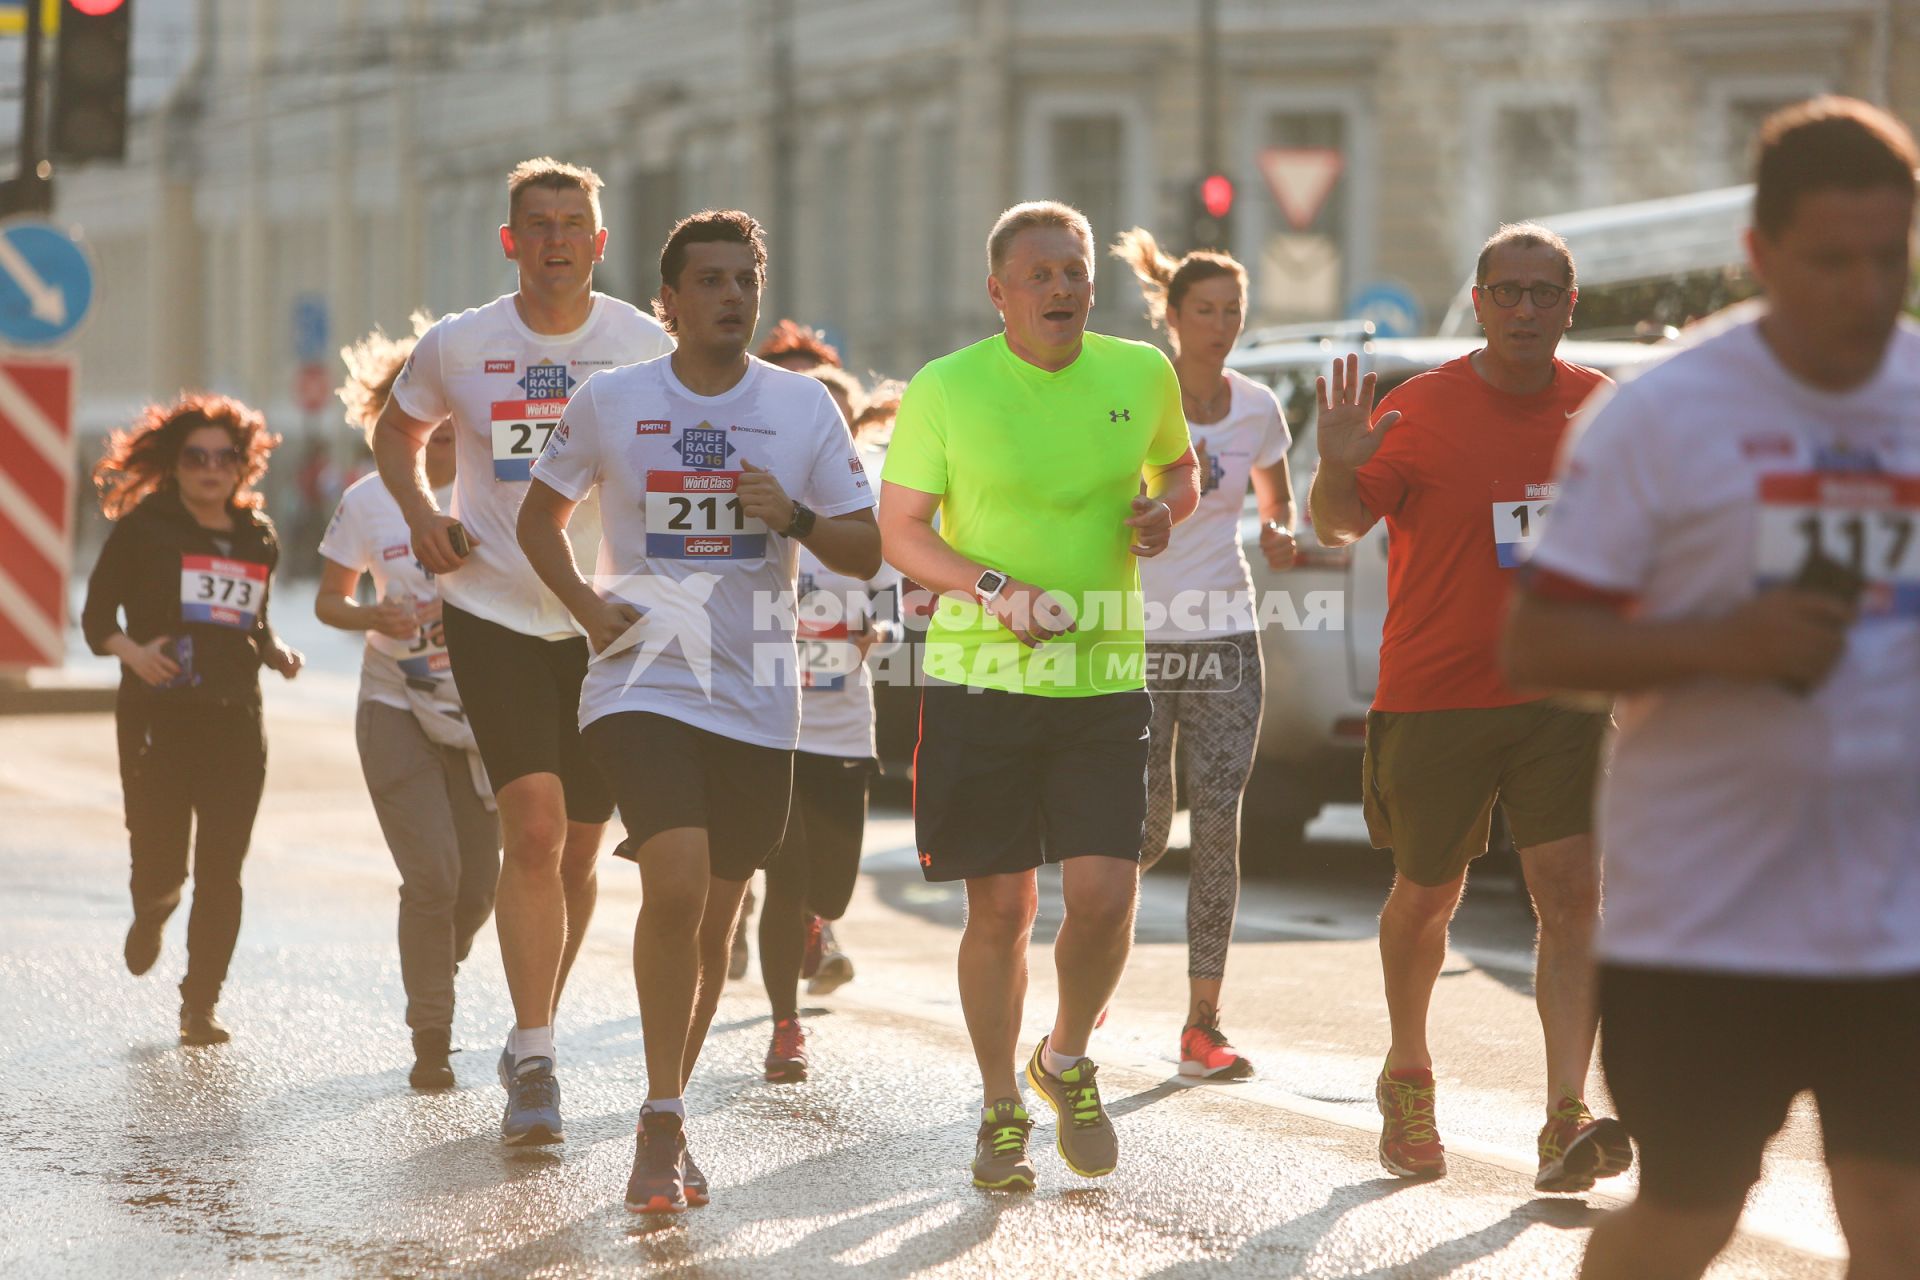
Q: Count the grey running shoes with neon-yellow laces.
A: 2